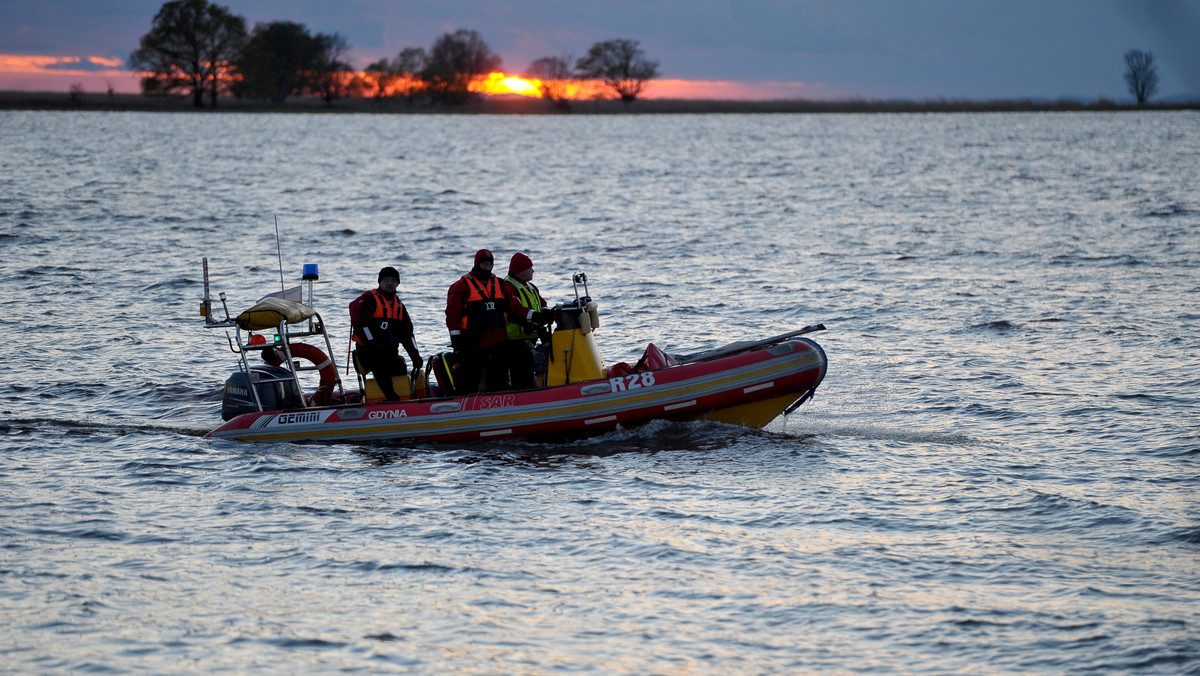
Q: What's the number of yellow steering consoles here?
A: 1